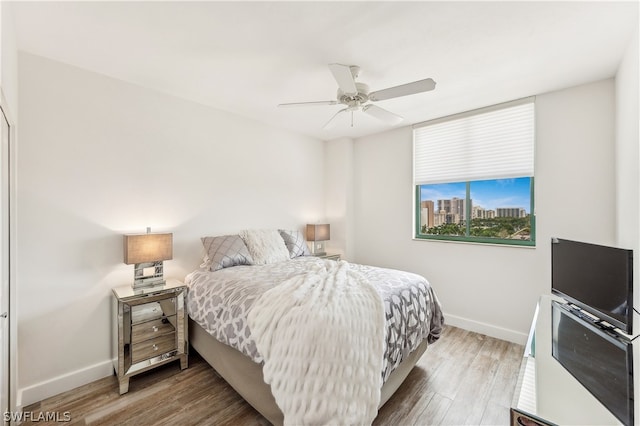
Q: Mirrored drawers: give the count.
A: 3